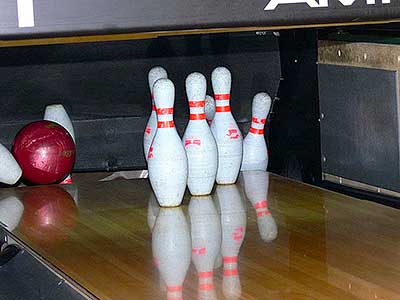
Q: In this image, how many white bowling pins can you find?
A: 8